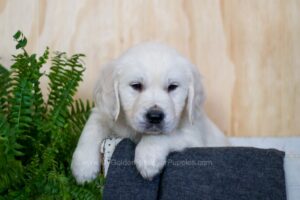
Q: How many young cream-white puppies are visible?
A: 1